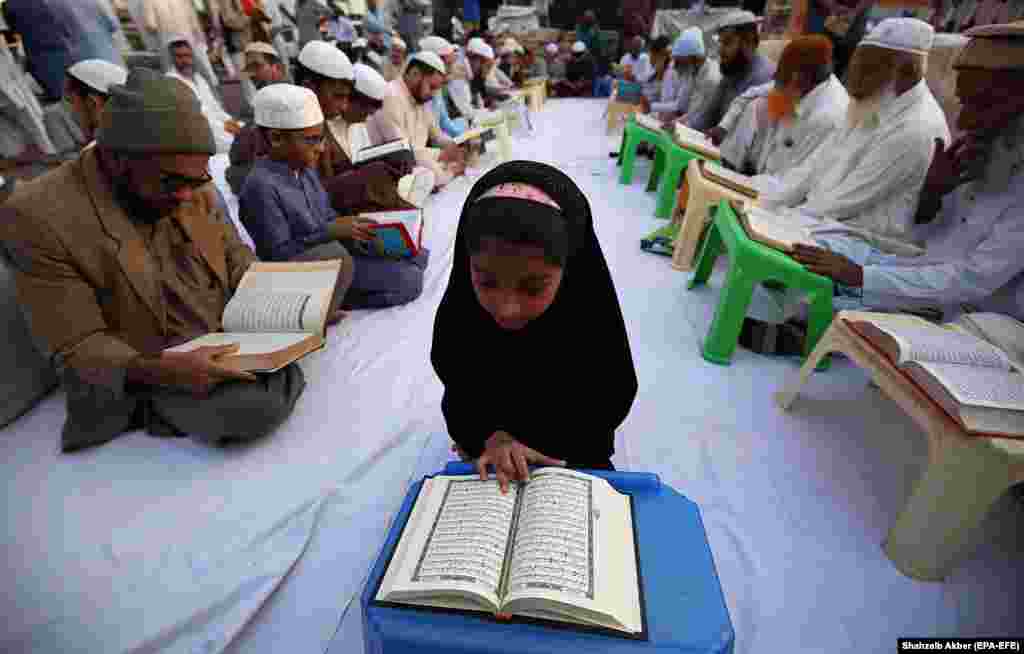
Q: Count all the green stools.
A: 3